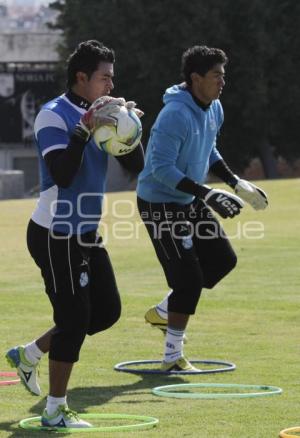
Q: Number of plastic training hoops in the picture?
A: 5